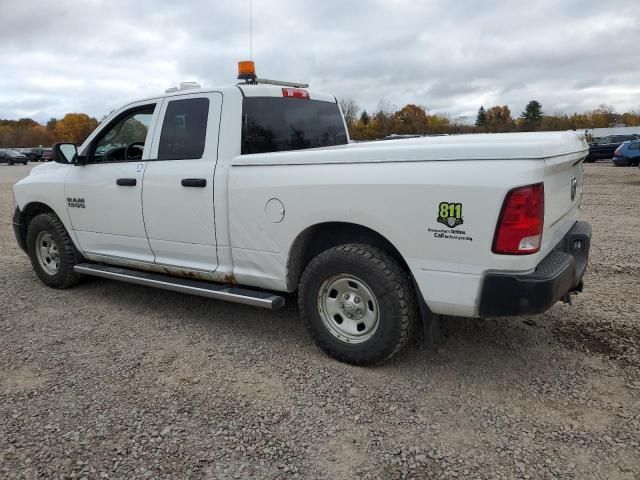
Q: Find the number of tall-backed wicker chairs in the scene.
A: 0